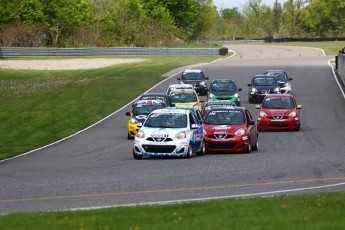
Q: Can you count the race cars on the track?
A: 12